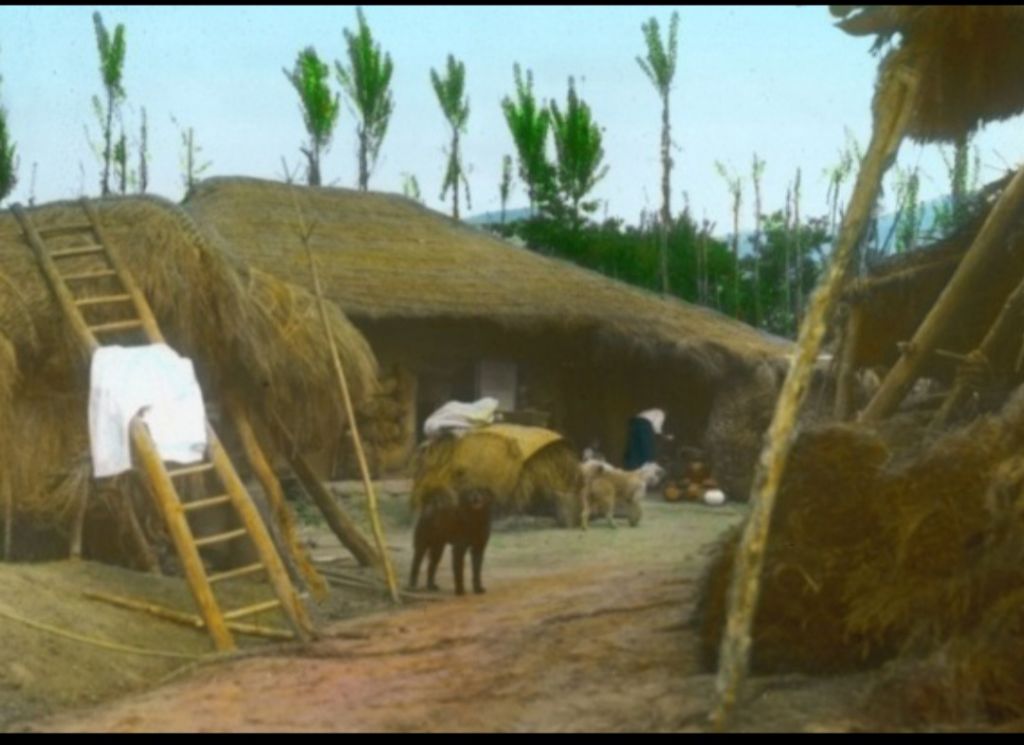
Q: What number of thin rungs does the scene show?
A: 10